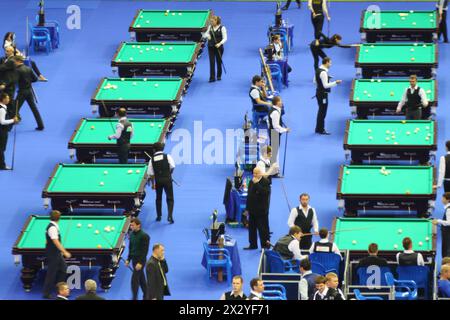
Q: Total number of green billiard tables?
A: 12